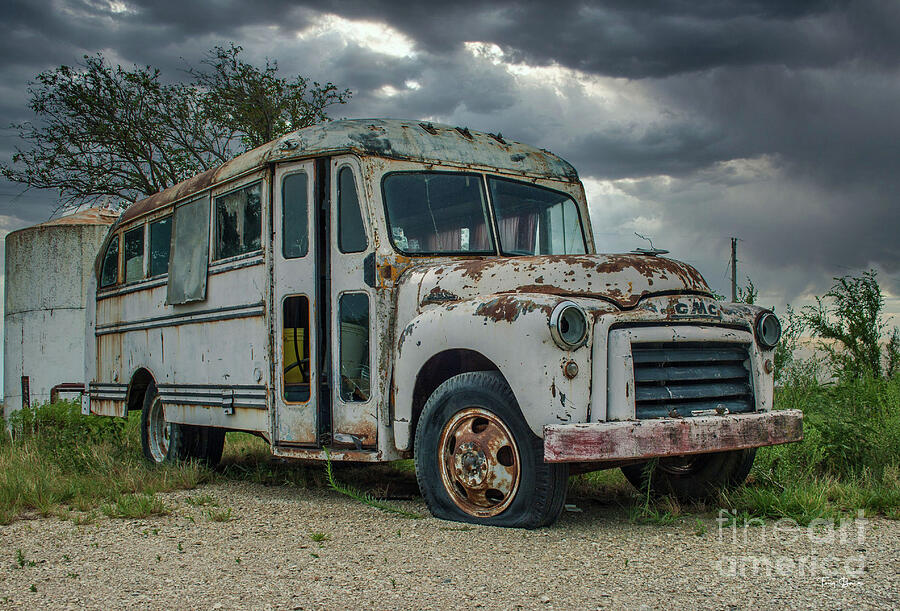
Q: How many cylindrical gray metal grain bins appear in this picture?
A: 1